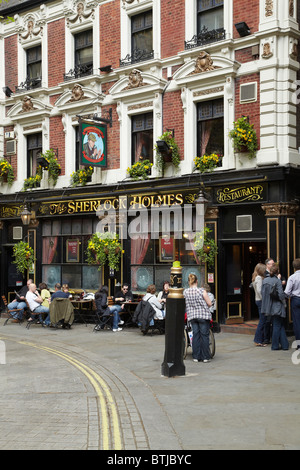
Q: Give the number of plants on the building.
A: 11